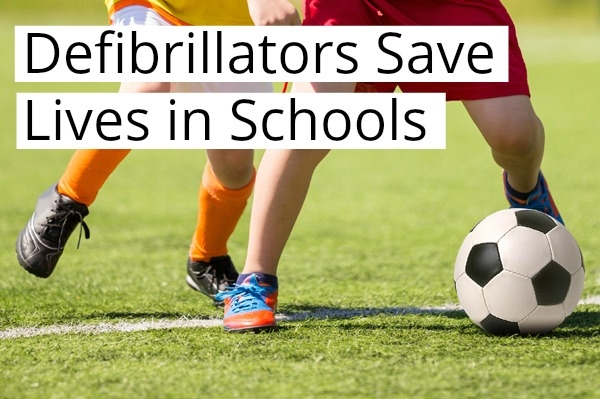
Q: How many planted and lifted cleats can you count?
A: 4